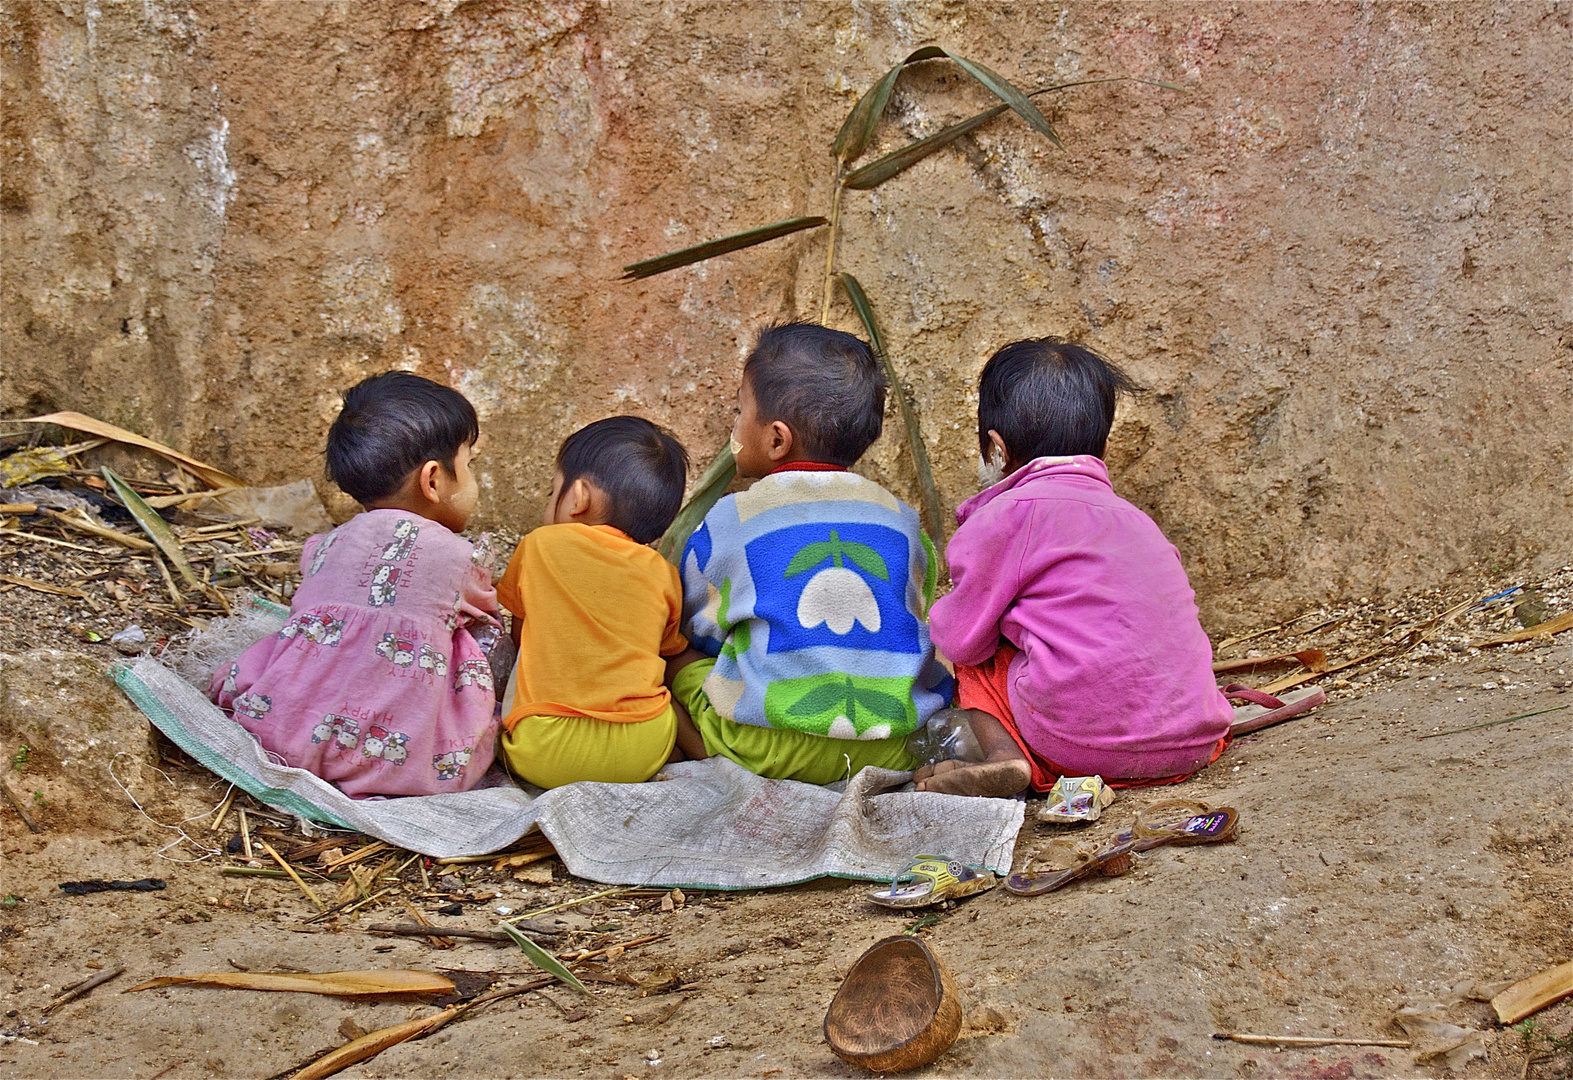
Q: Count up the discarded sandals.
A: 5